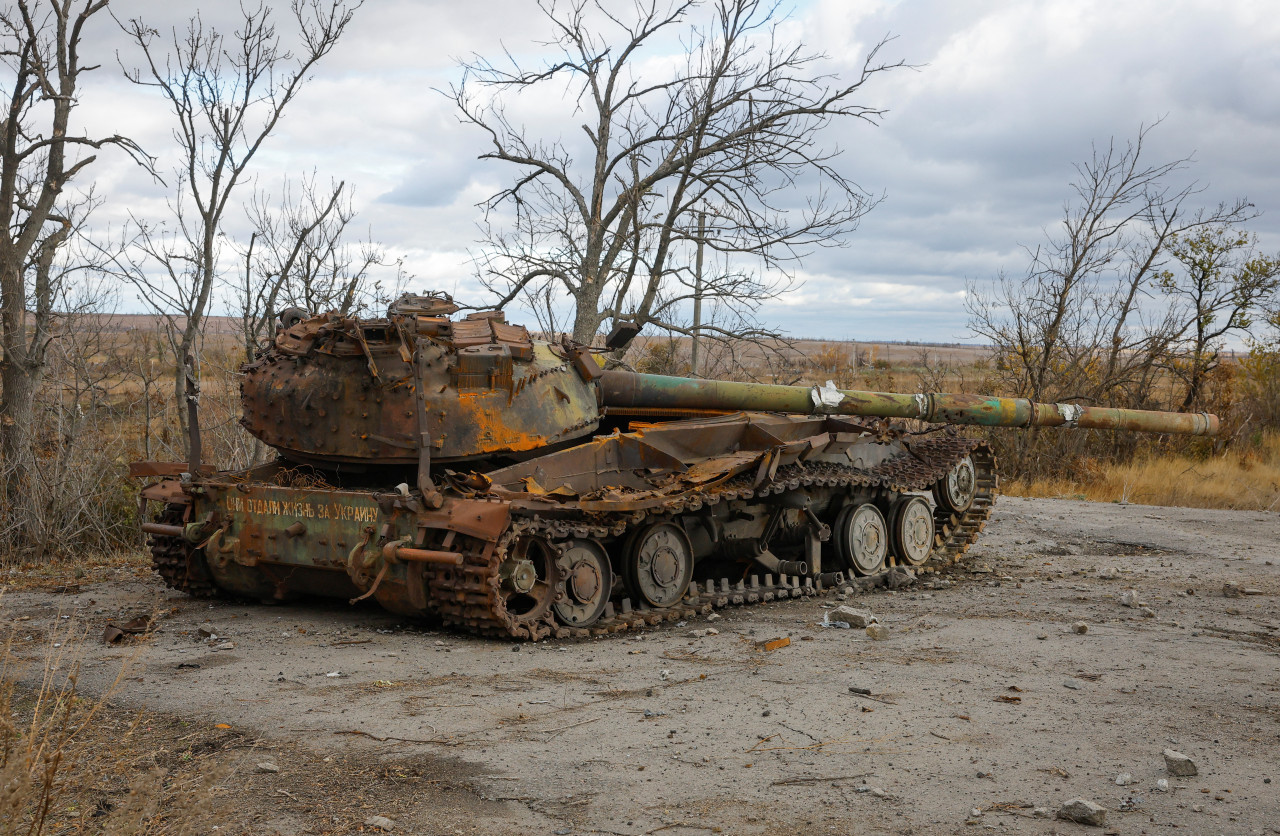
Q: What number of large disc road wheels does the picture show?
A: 5